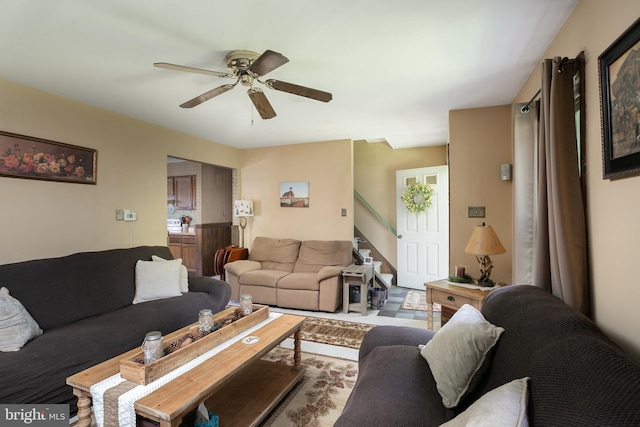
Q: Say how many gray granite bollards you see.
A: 0